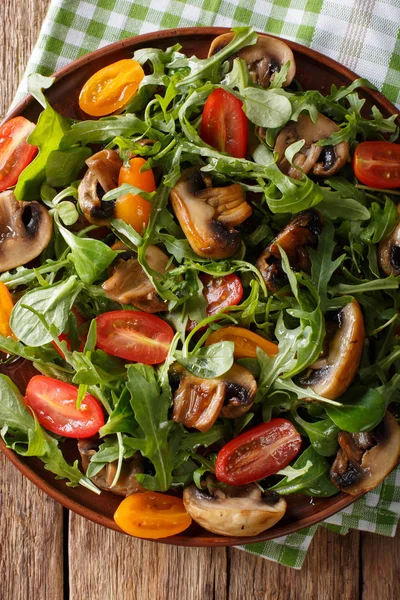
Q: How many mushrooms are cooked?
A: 13